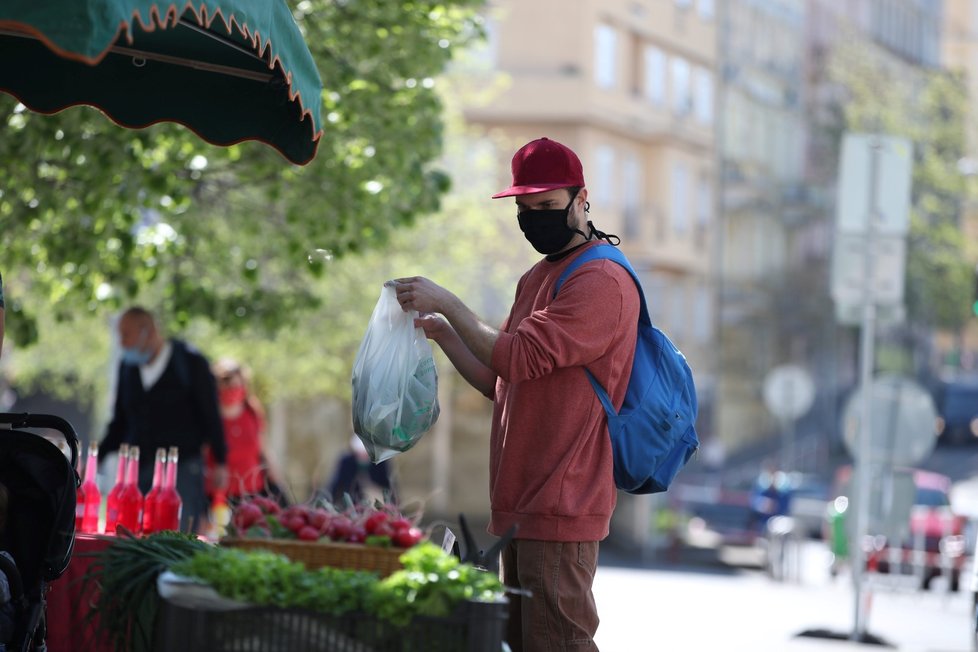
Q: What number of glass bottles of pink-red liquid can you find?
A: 6